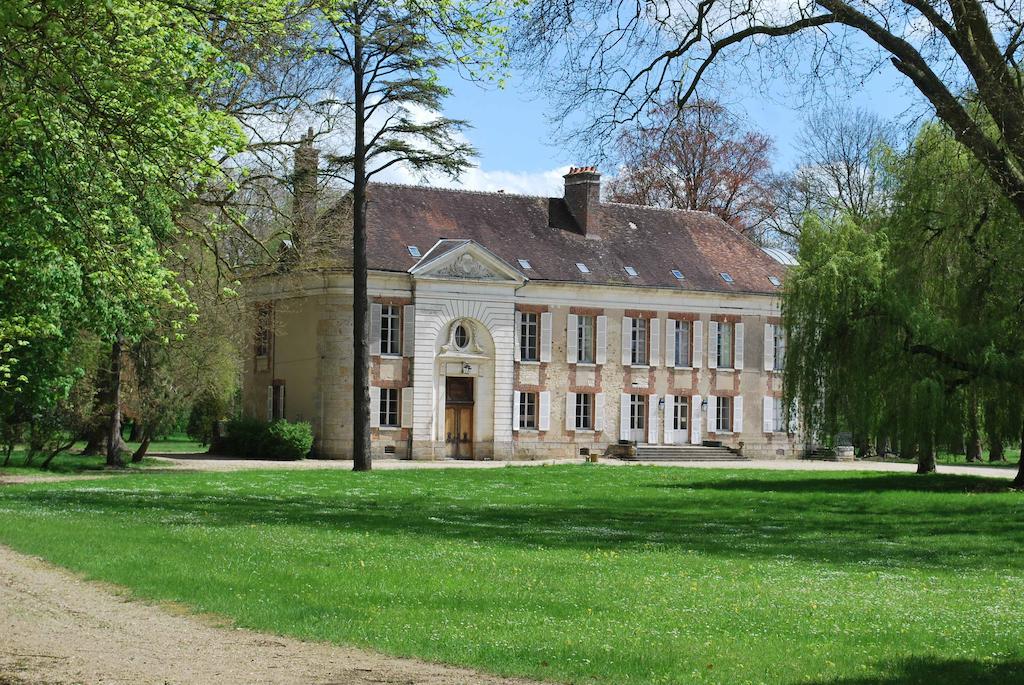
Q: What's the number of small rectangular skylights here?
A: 7